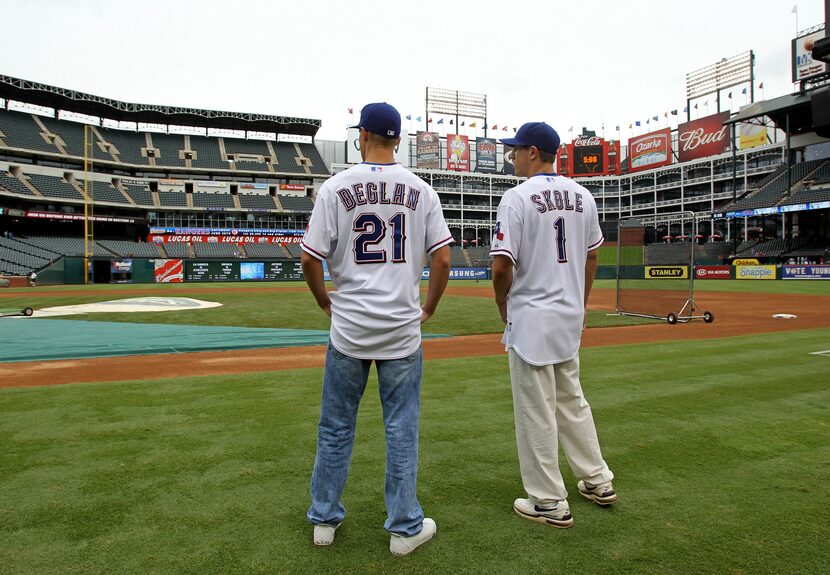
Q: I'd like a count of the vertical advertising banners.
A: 3